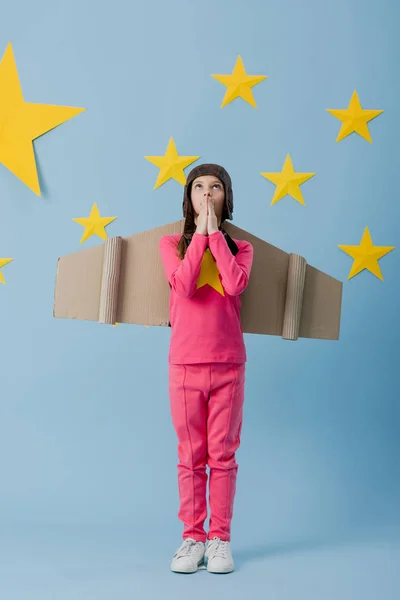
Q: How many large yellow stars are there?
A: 1